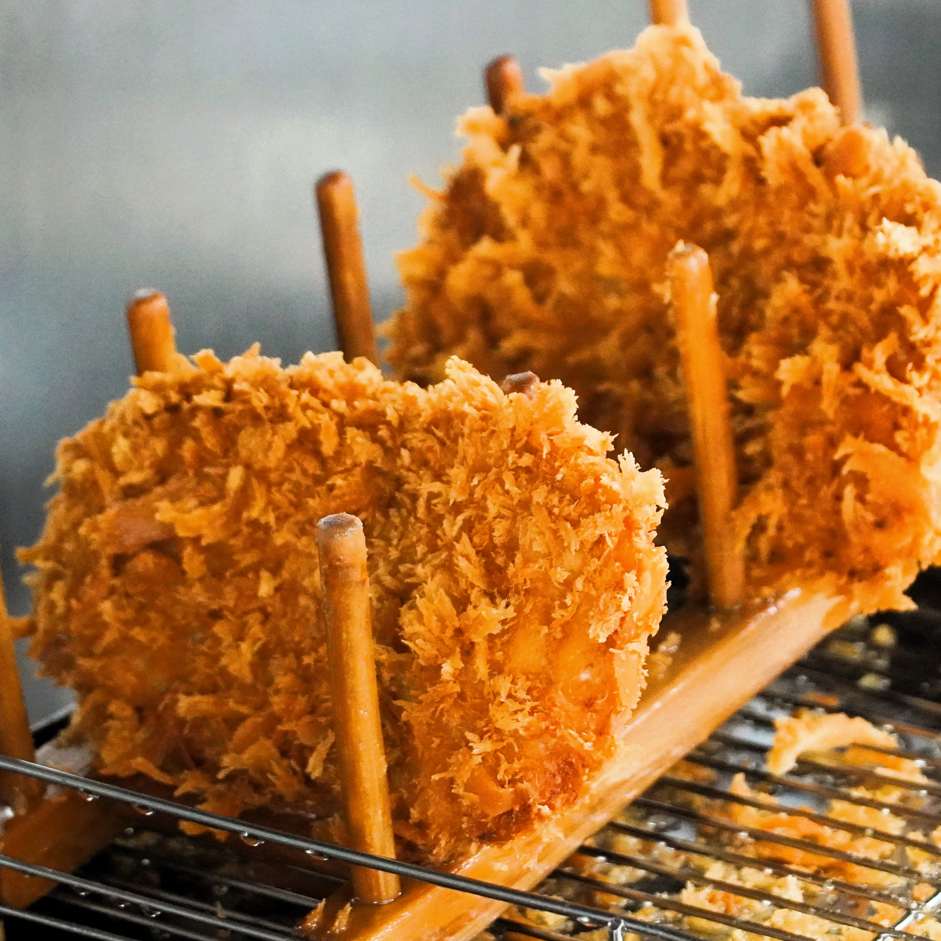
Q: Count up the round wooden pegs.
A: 9